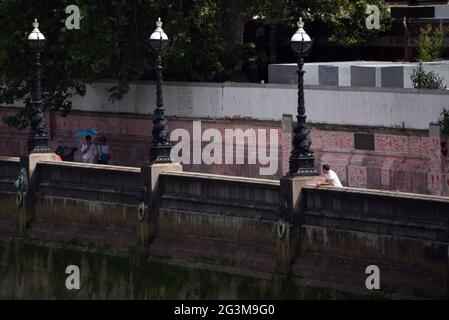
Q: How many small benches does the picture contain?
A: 0